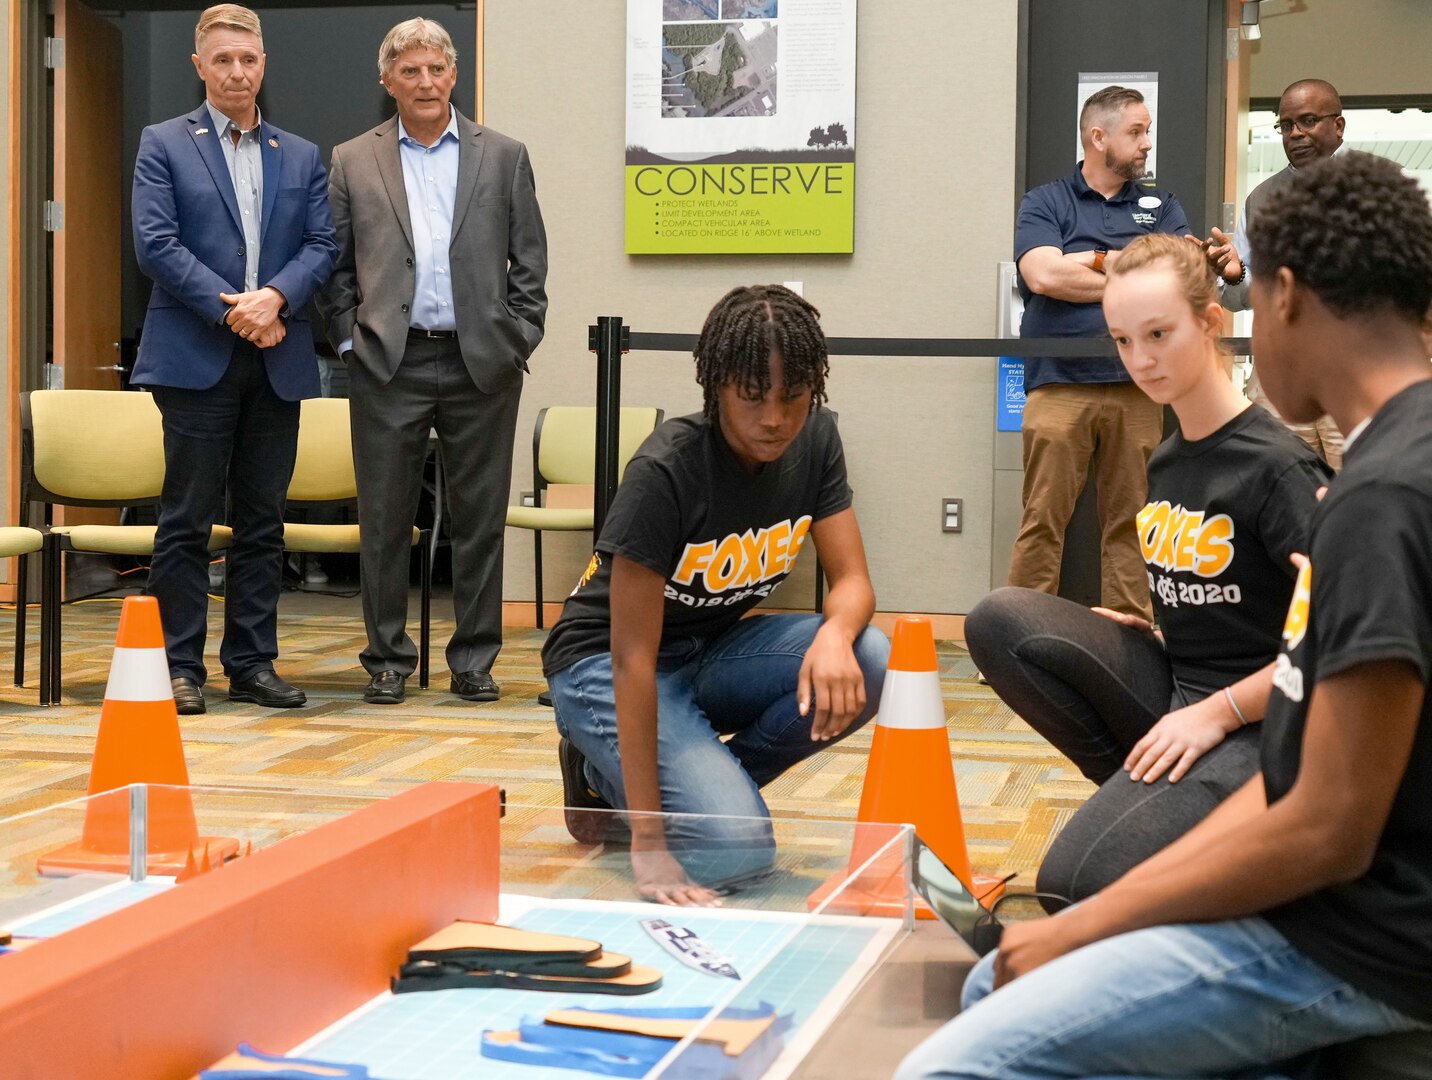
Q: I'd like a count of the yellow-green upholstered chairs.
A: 4